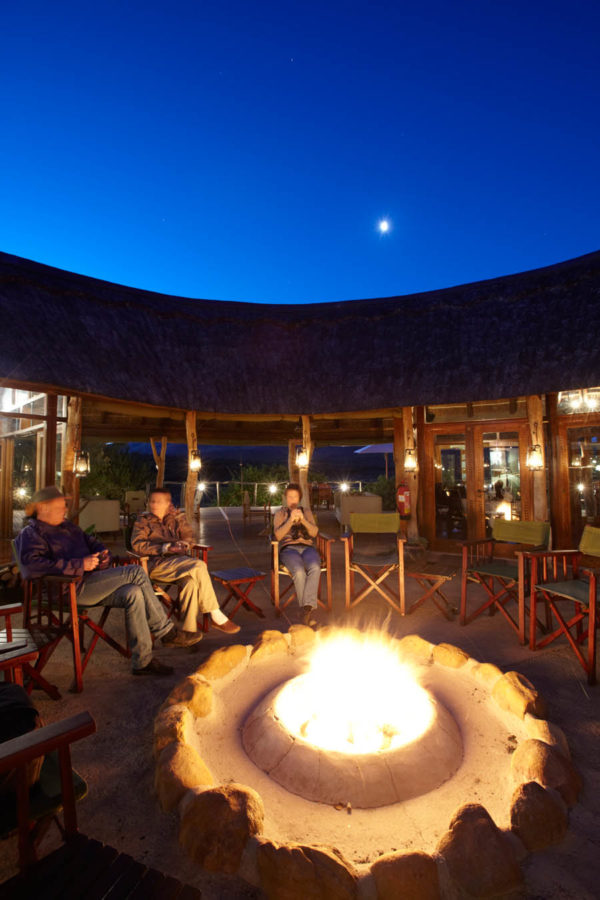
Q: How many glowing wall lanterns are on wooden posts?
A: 5